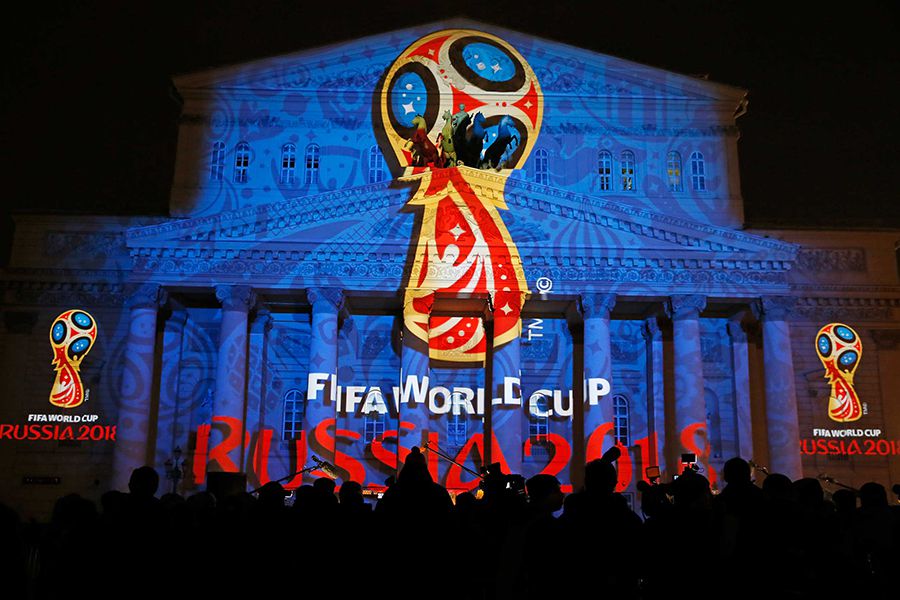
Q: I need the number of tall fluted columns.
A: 8